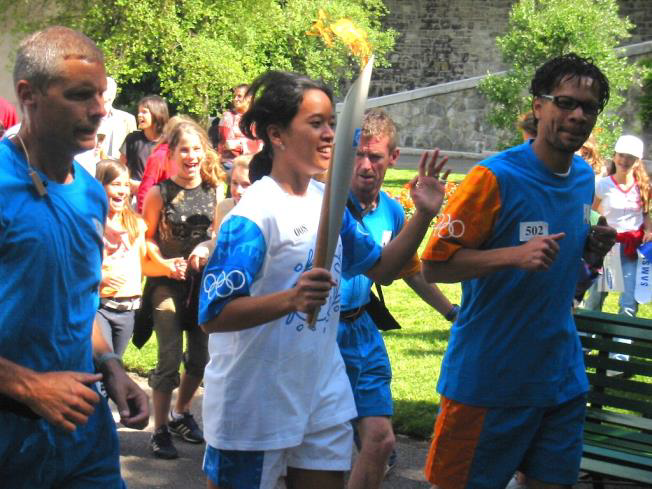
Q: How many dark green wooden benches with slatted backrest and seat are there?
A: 1